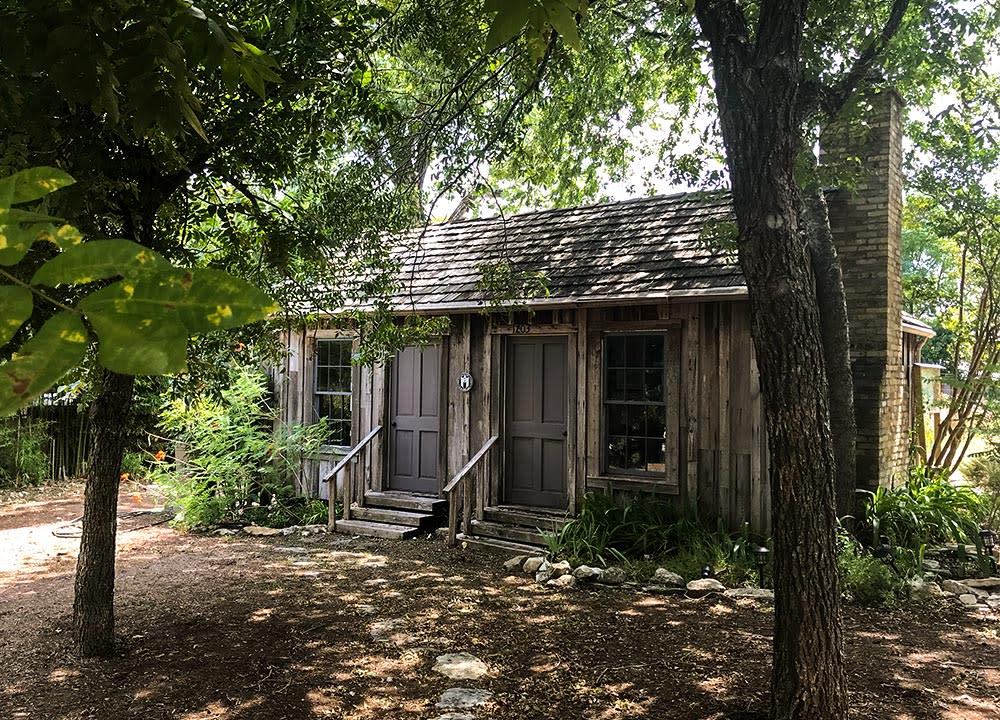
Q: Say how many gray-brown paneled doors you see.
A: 2